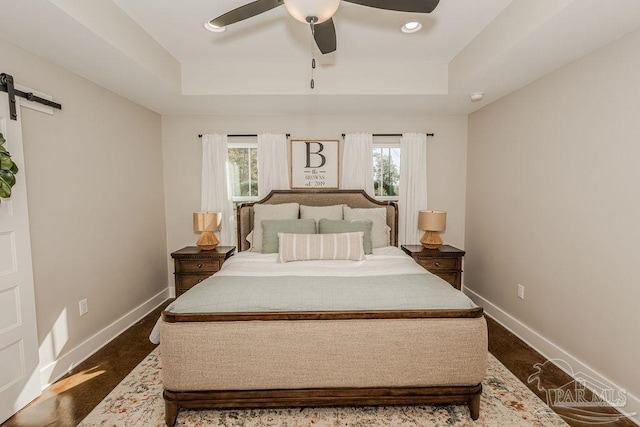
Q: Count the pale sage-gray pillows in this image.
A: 2